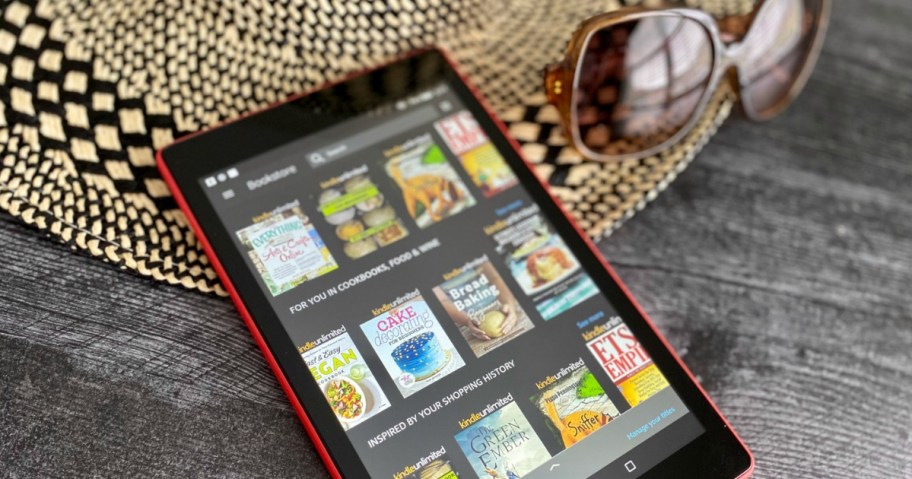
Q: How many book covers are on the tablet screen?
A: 12